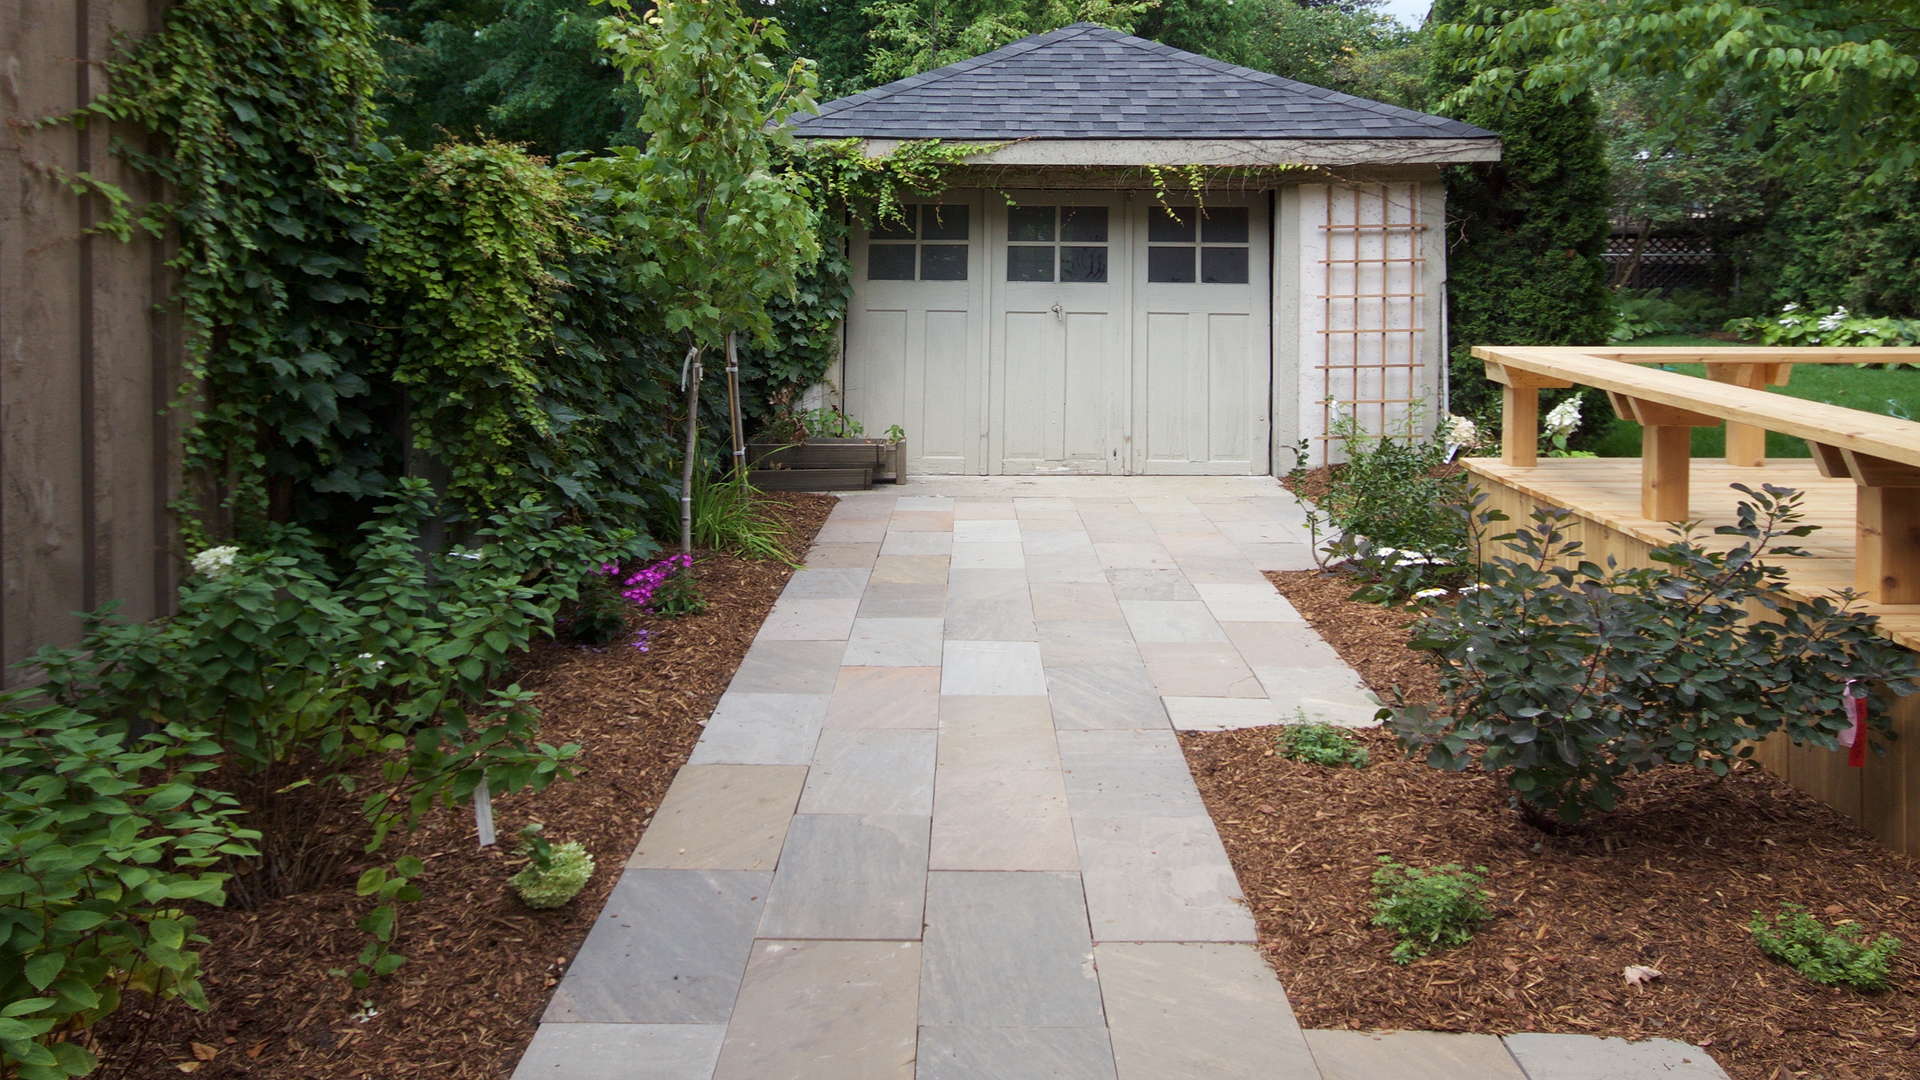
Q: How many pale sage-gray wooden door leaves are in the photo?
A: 3